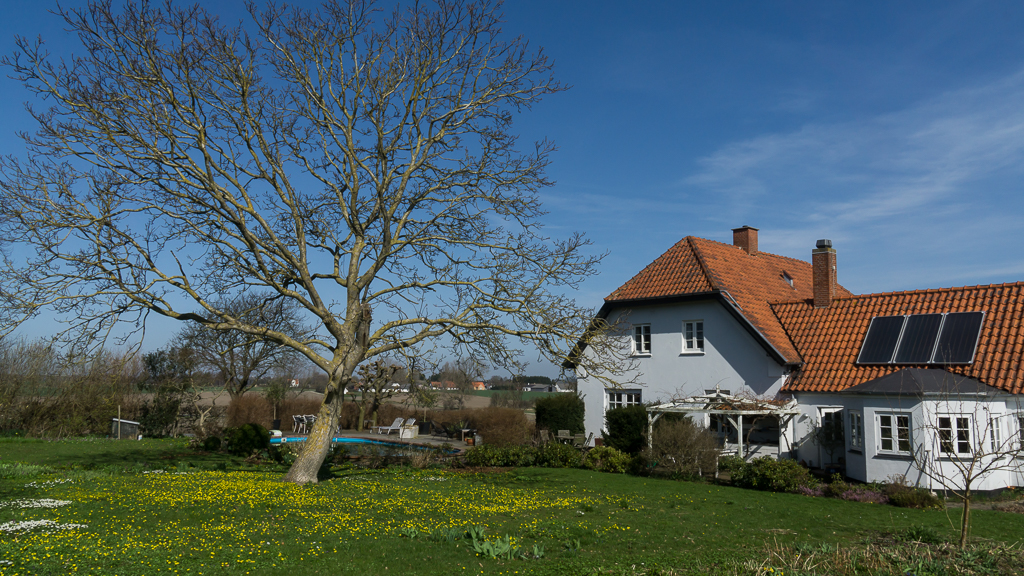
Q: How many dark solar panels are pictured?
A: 3